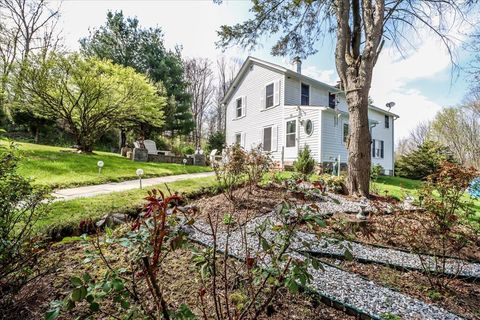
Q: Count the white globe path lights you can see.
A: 3